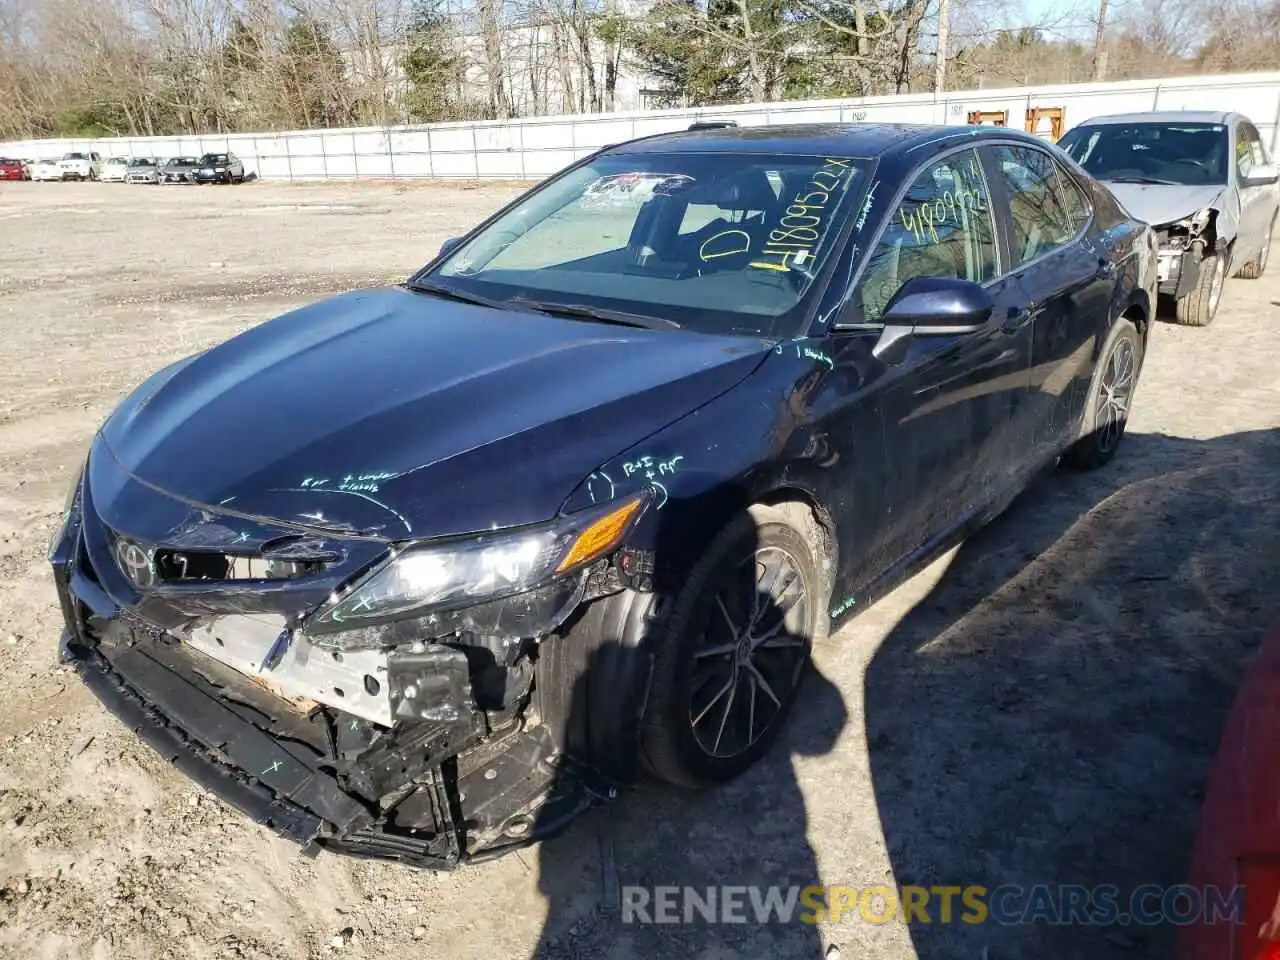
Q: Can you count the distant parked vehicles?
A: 7